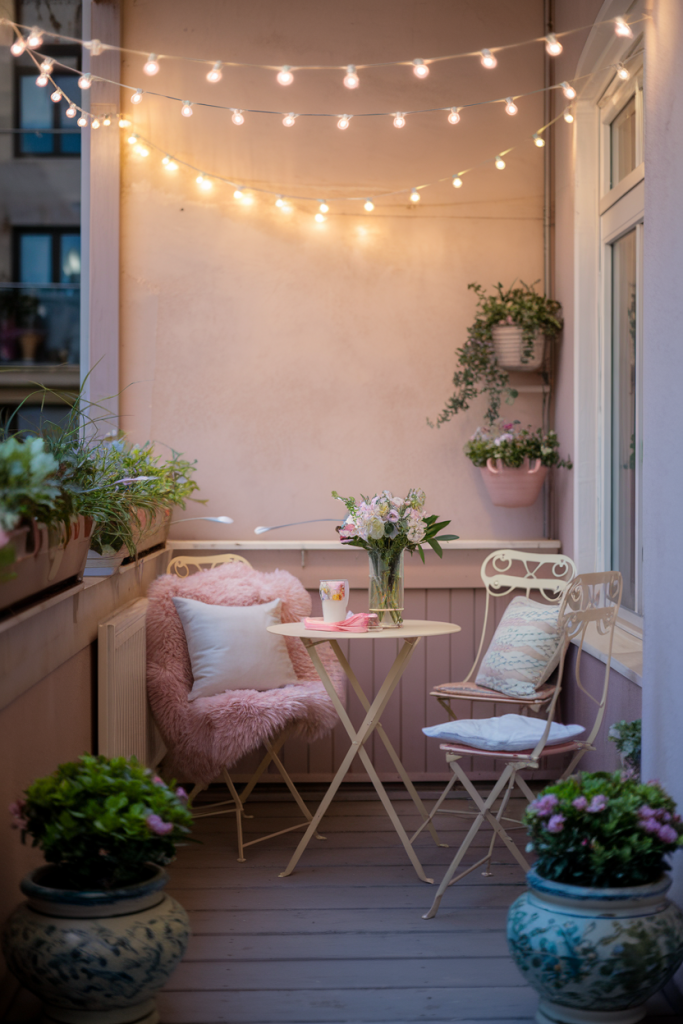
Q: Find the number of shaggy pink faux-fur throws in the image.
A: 1